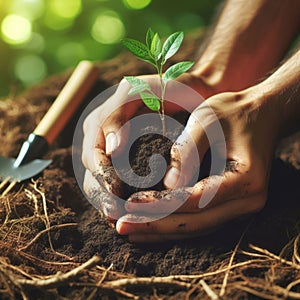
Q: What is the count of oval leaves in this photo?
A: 7